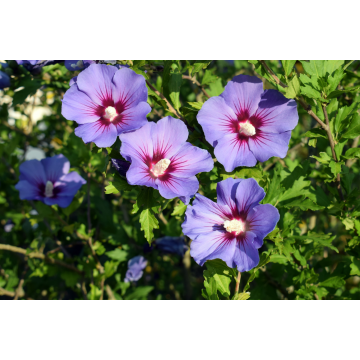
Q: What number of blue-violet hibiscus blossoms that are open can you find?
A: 5